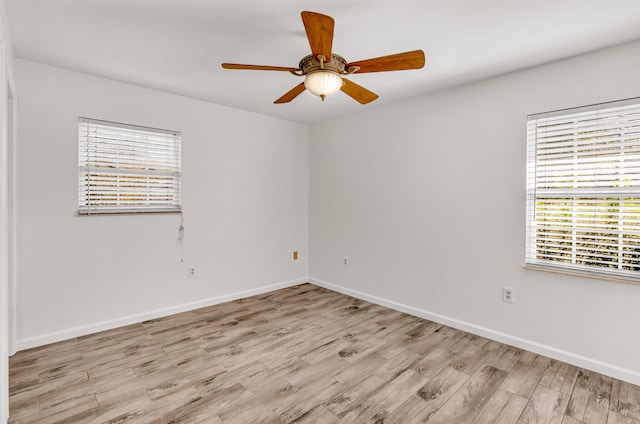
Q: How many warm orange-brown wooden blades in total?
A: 5